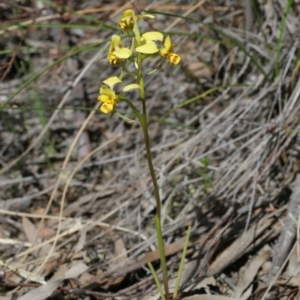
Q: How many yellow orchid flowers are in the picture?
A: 4